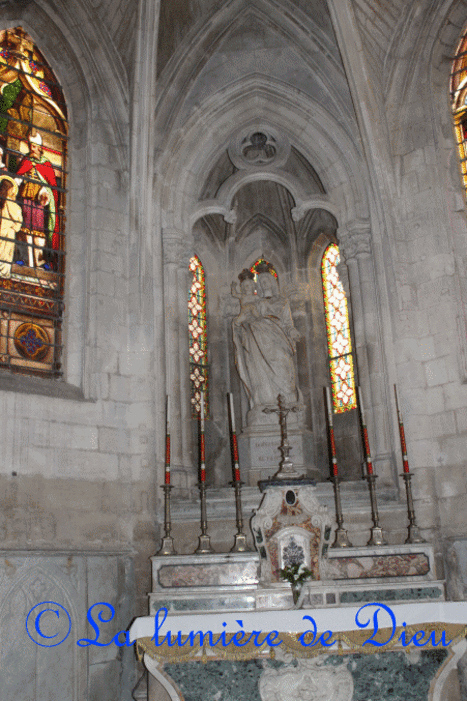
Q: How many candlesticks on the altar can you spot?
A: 6